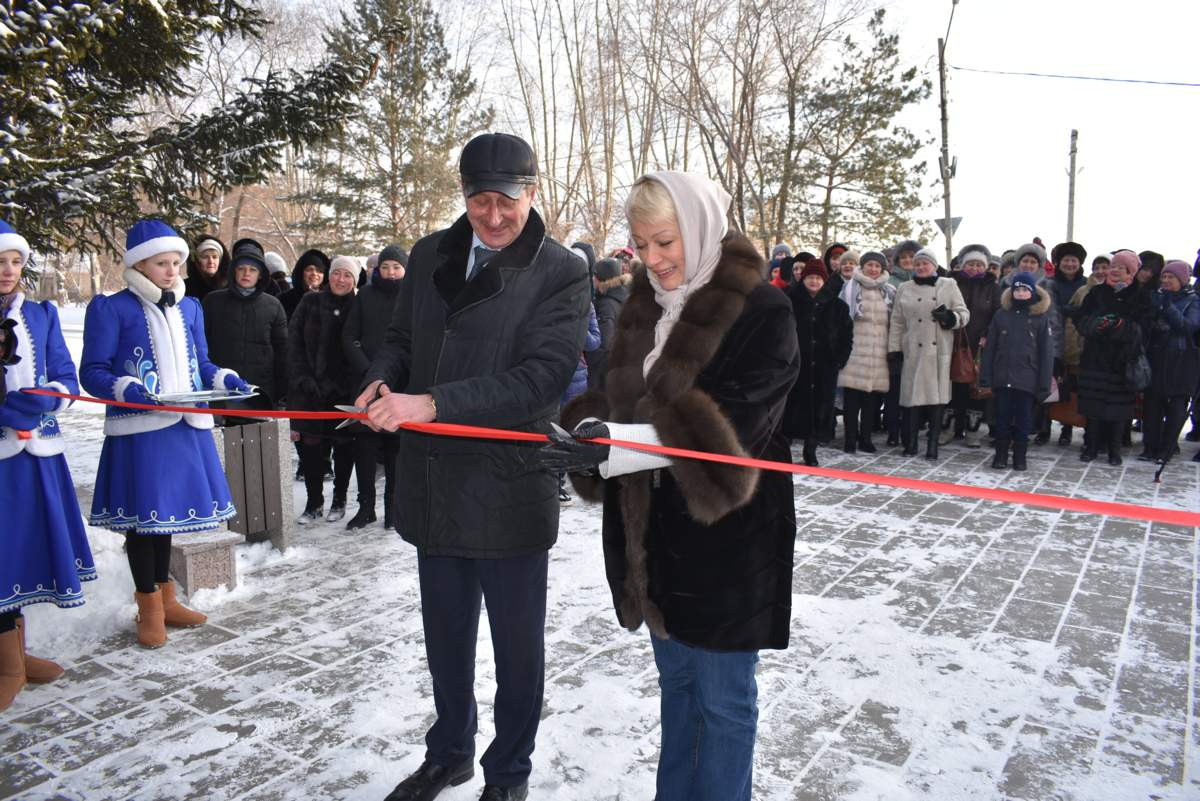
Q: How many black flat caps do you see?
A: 1